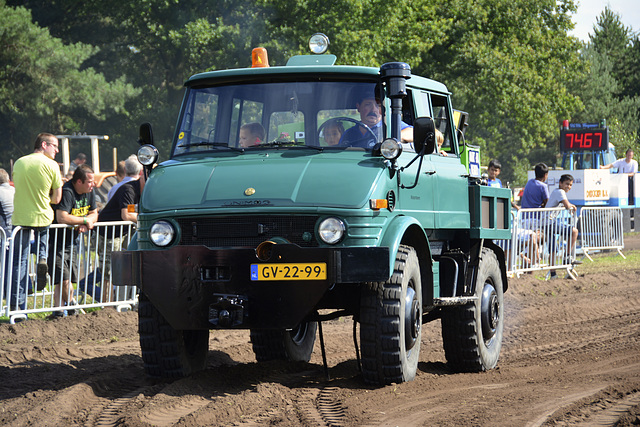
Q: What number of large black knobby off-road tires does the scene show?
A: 4